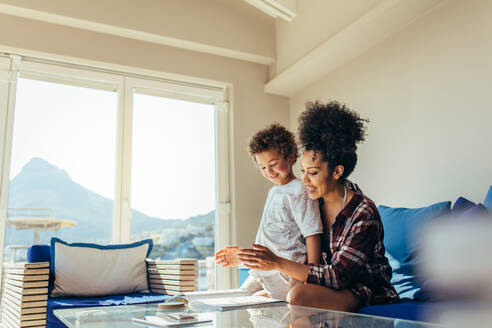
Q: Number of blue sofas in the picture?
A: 2